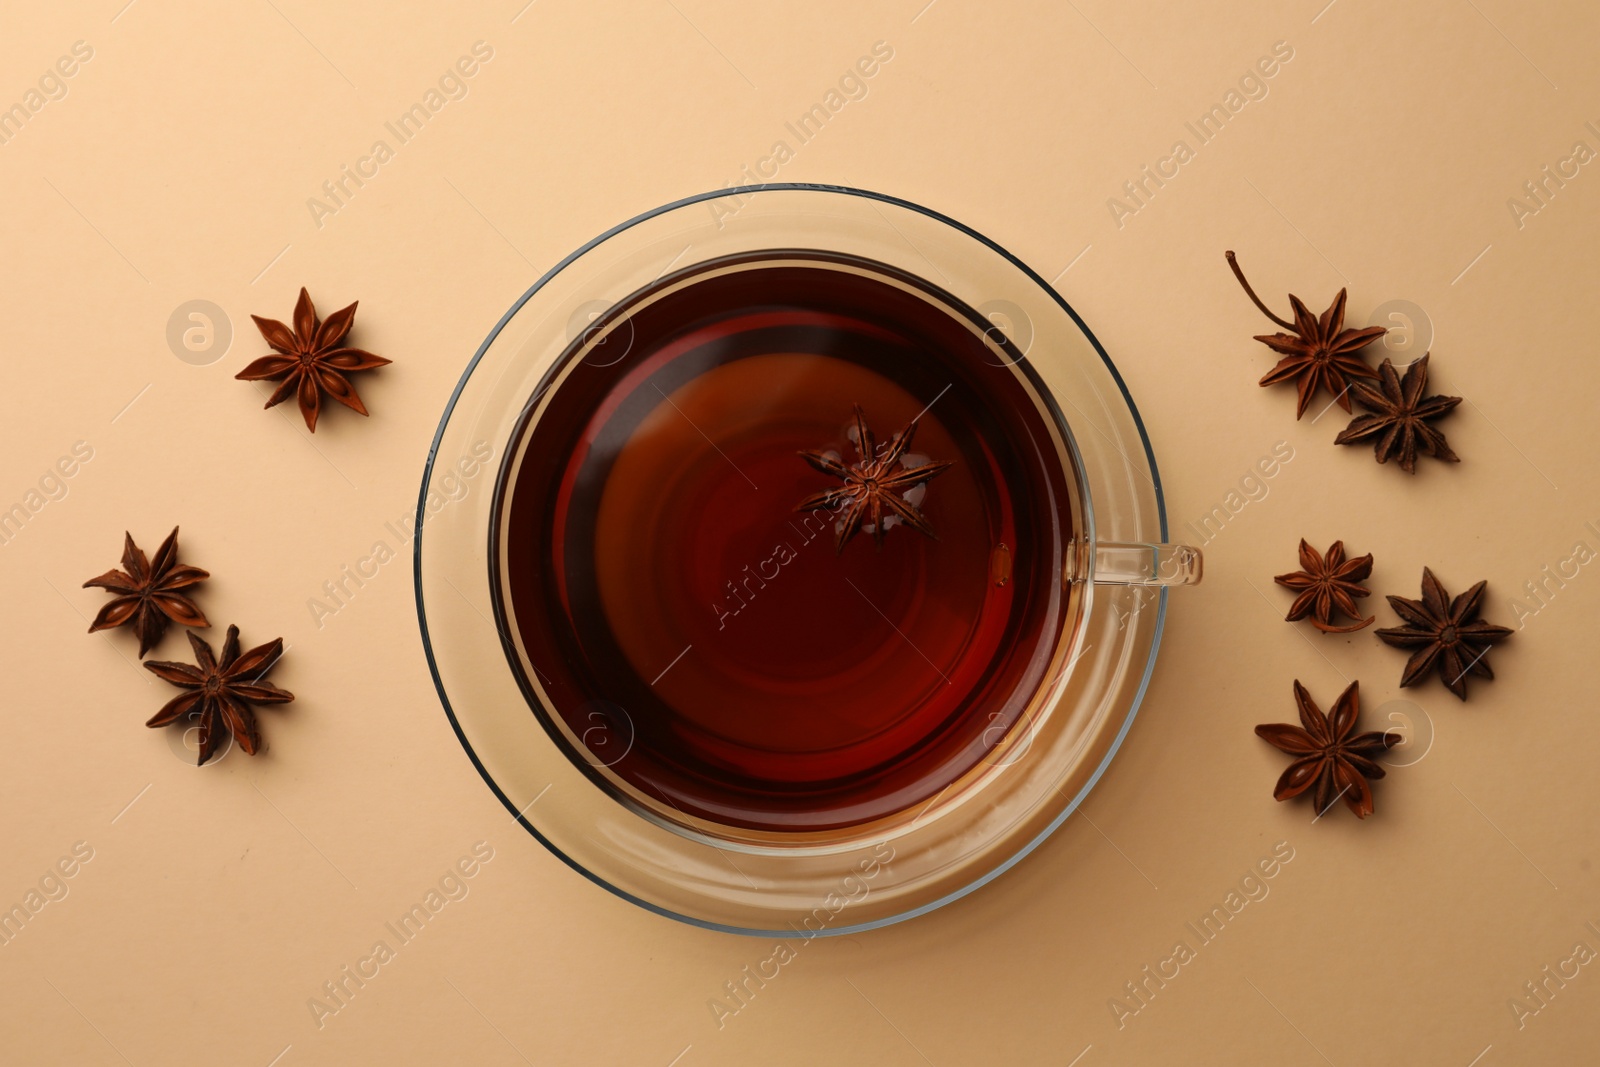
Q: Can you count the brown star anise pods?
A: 9